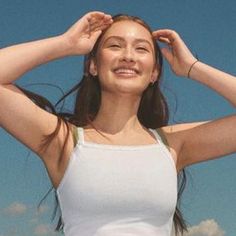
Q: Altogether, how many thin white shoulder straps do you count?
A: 2